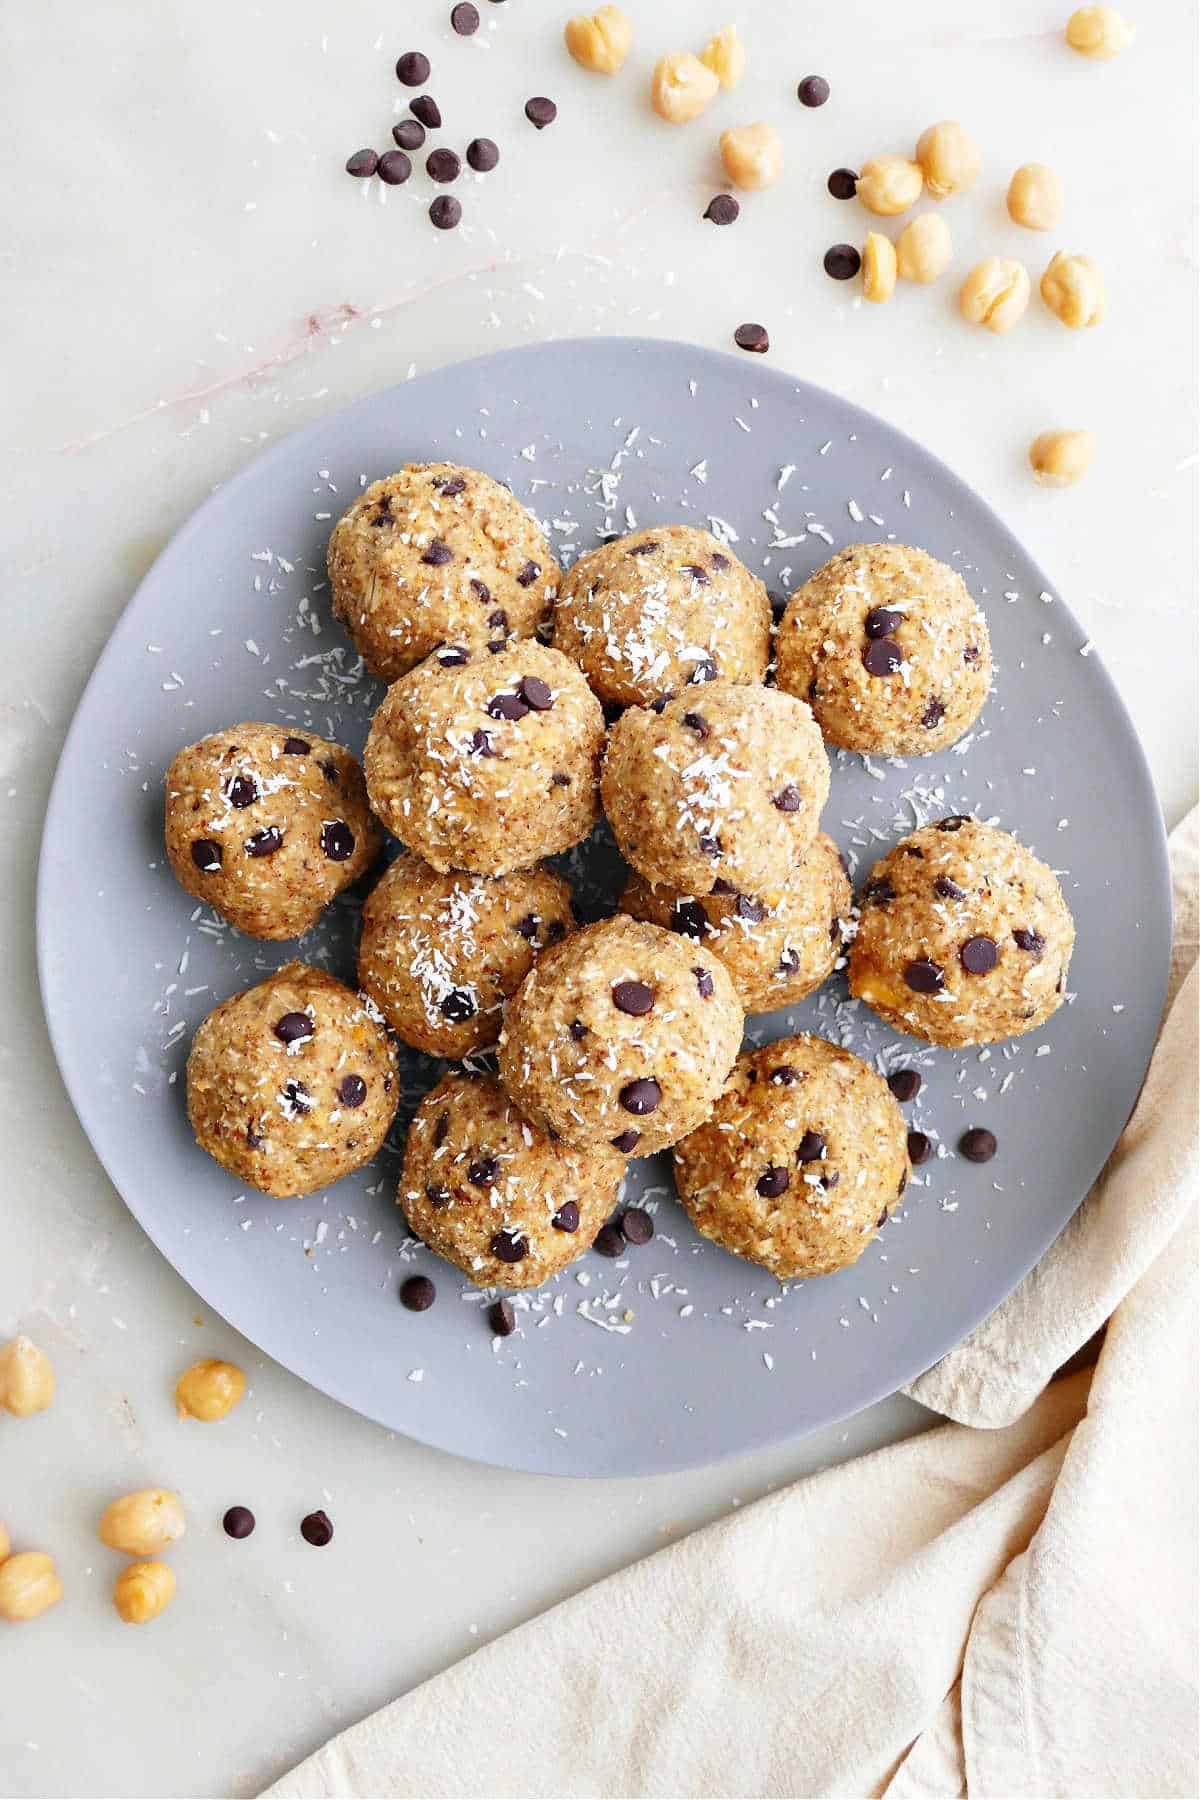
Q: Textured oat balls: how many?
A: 13